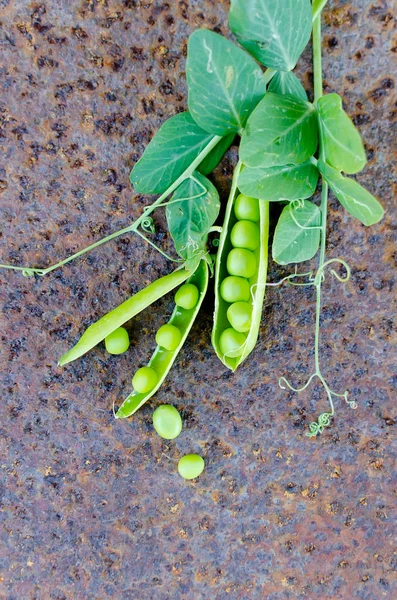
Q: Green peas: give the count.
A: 12